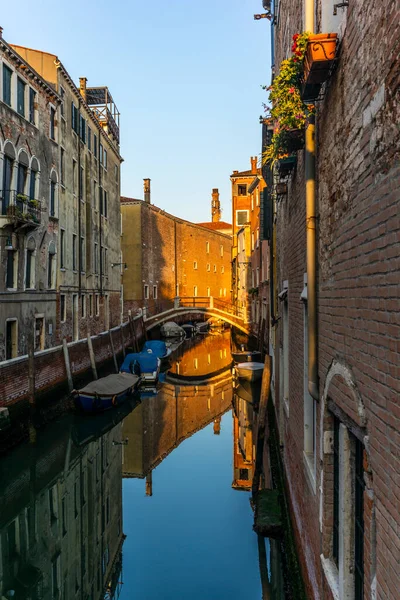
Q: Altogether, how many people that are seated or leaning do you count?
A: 0